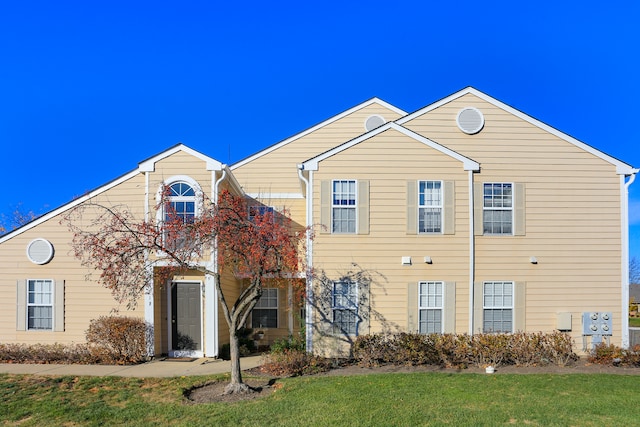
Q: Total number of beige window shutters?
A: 14